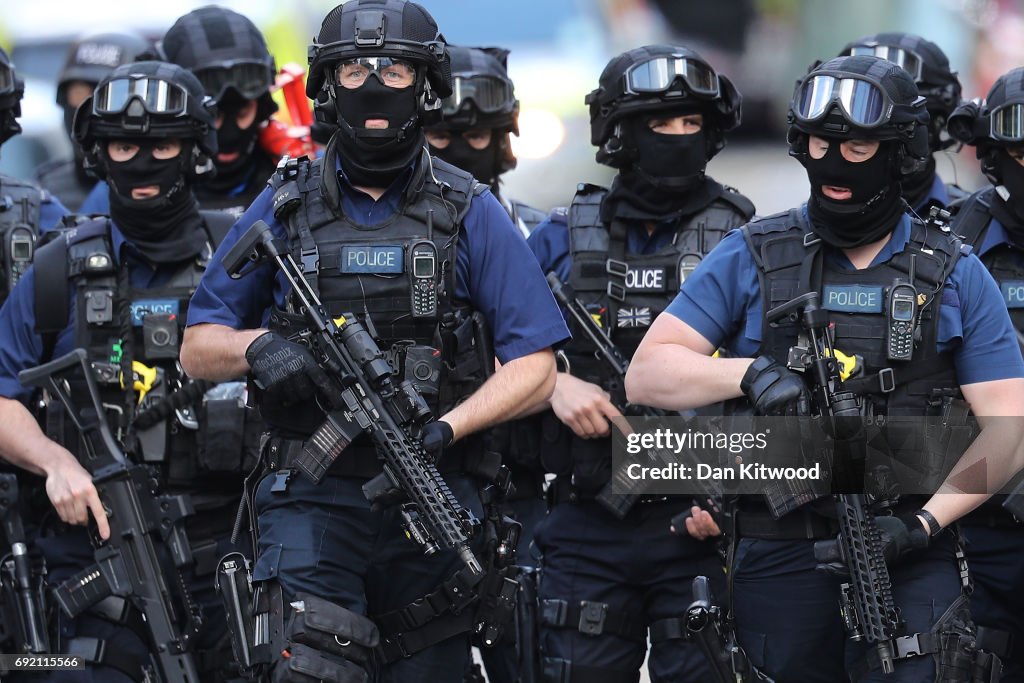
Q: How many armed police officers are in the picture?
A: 10